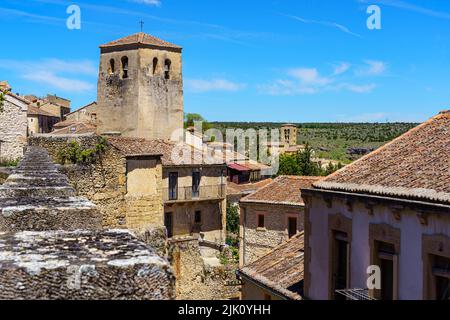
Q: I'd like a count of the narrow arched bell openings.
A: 4